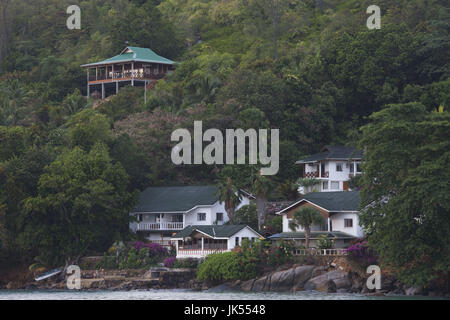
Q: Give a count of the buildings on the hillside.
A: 5